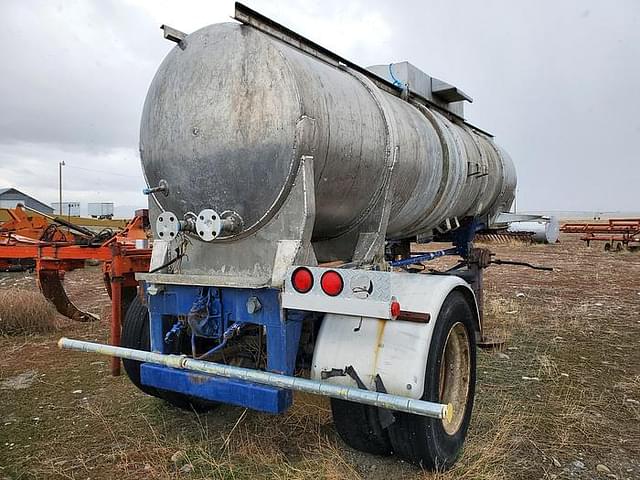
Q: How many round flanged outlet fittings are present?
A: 2